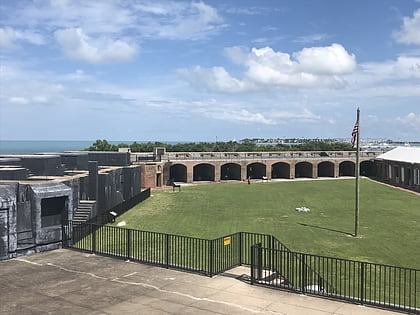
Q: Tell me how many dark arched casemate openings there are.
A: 9